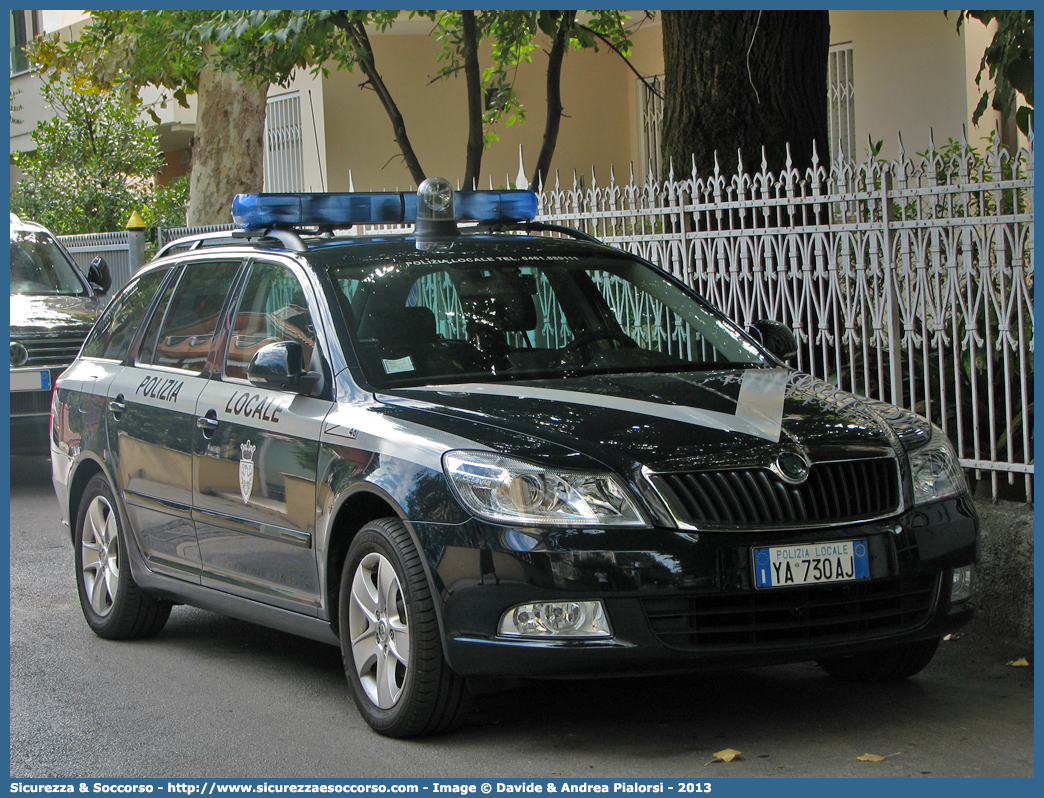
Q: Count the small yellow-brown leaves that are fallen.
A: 3